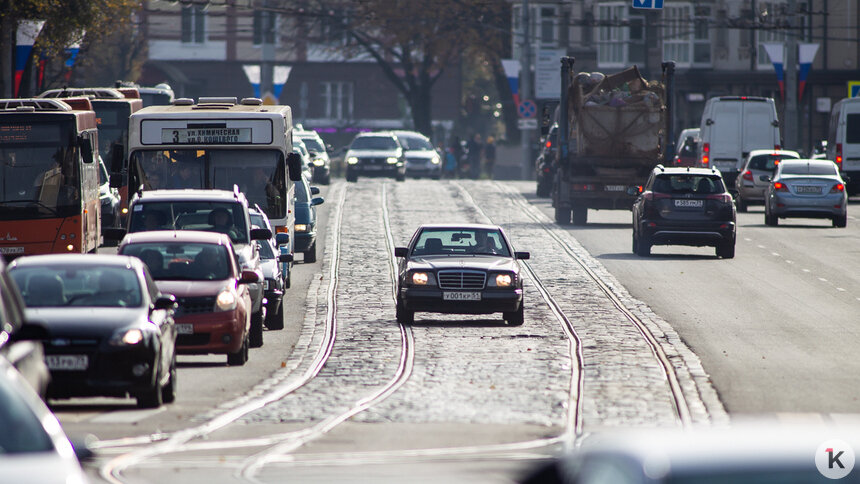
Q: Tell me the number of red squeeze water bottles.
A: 0